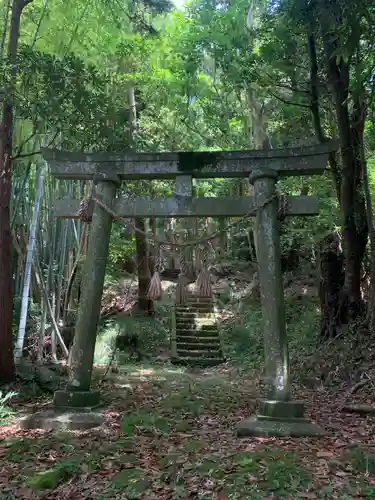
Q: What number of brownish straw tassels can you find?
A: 3